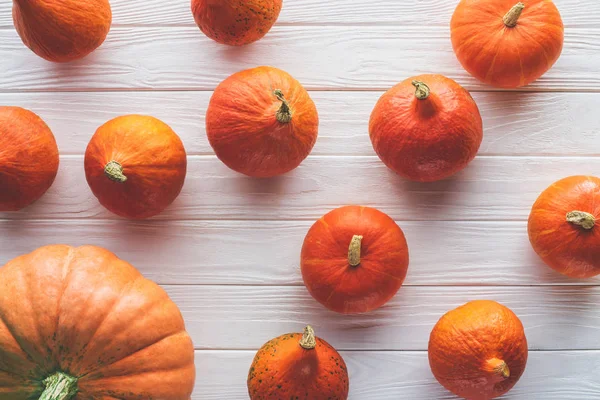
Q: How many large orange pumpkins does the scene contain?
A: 1